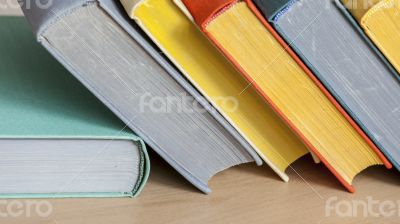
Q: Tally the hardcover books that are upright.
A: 5